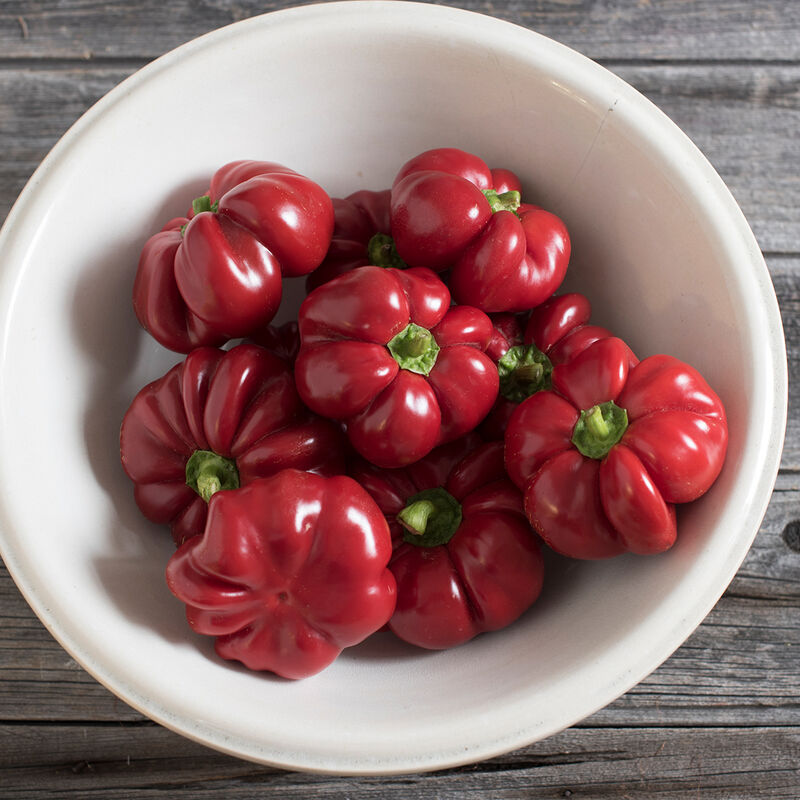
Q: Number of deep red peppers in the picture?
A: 9